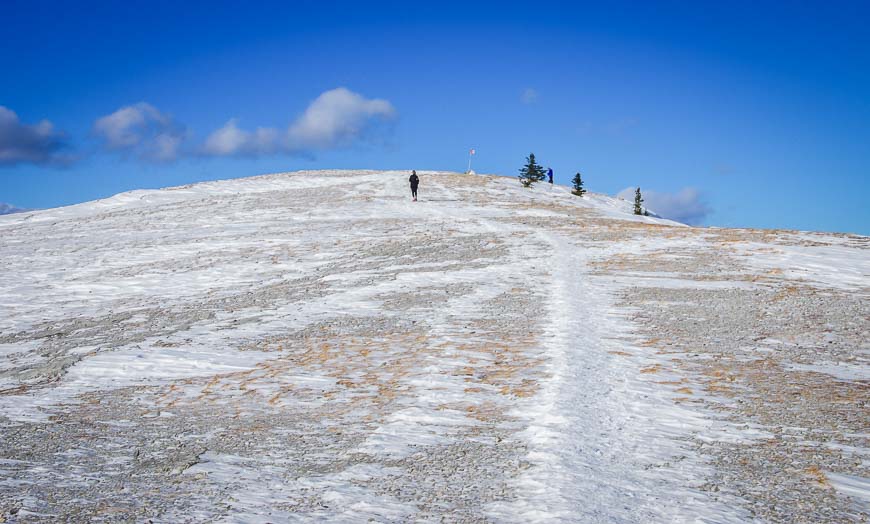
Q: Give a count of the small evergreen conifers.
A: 3